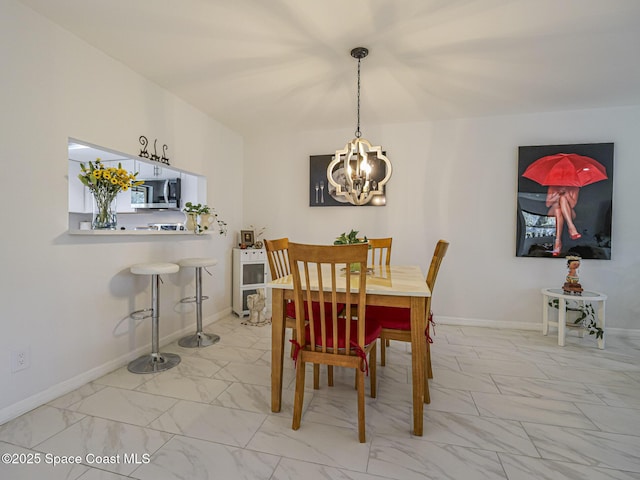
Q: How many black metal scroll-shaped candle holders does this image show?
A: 3